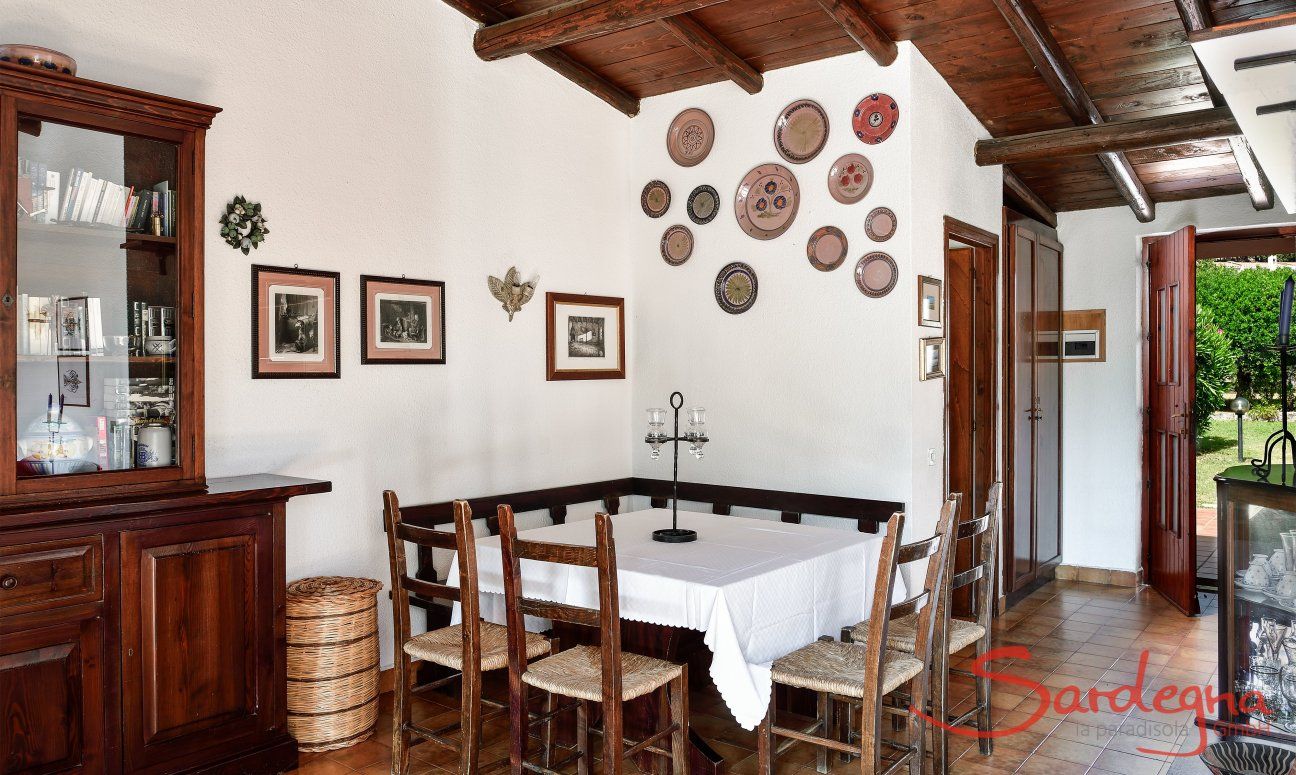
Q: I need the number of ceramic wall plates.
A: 12